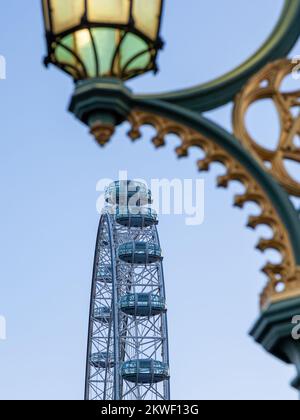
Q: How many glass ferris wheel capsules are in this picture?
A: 8